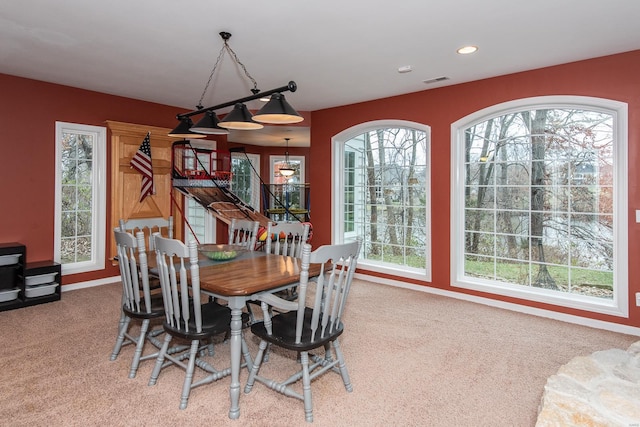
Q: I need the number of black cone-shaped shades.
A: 4